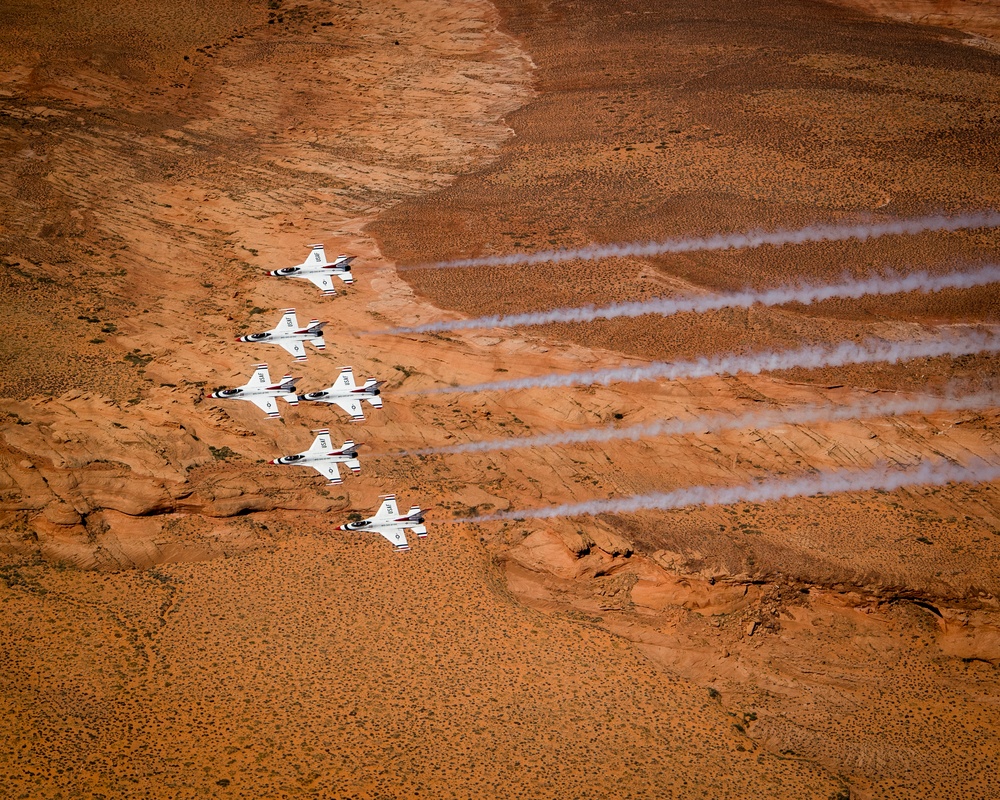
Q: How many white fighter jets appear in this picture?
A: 6